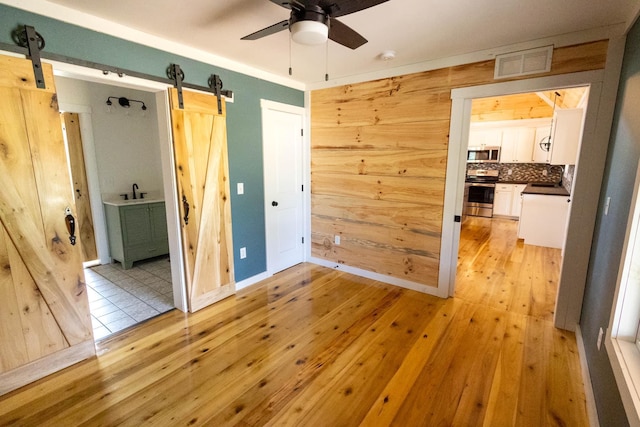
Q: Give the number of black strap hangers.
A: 3